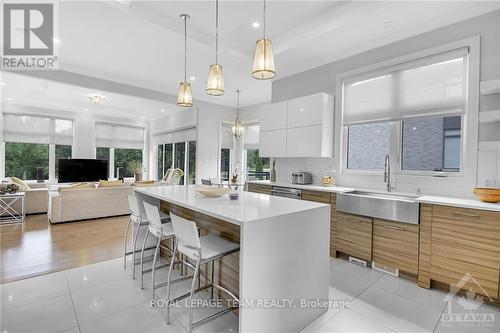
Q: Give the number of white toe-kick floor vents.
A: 2